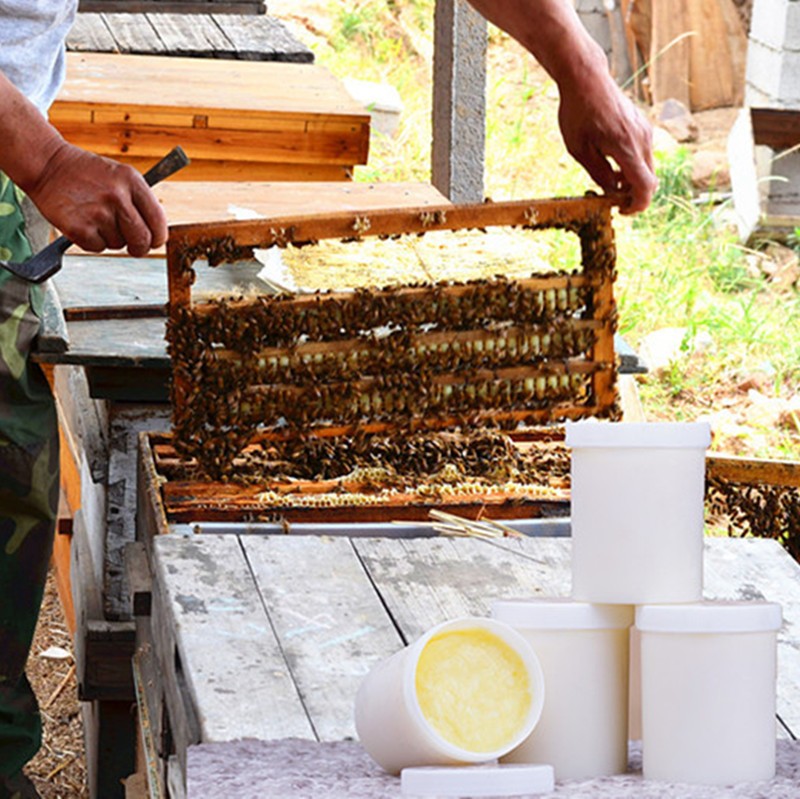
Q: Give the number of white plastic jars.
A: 4